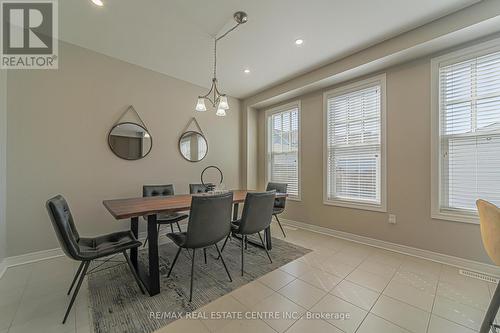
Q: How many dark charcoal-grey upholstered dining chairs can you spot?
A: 6